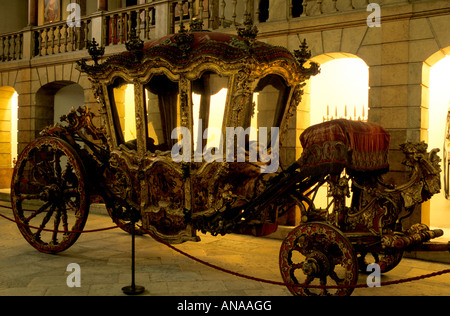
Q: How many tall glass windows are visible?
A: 4